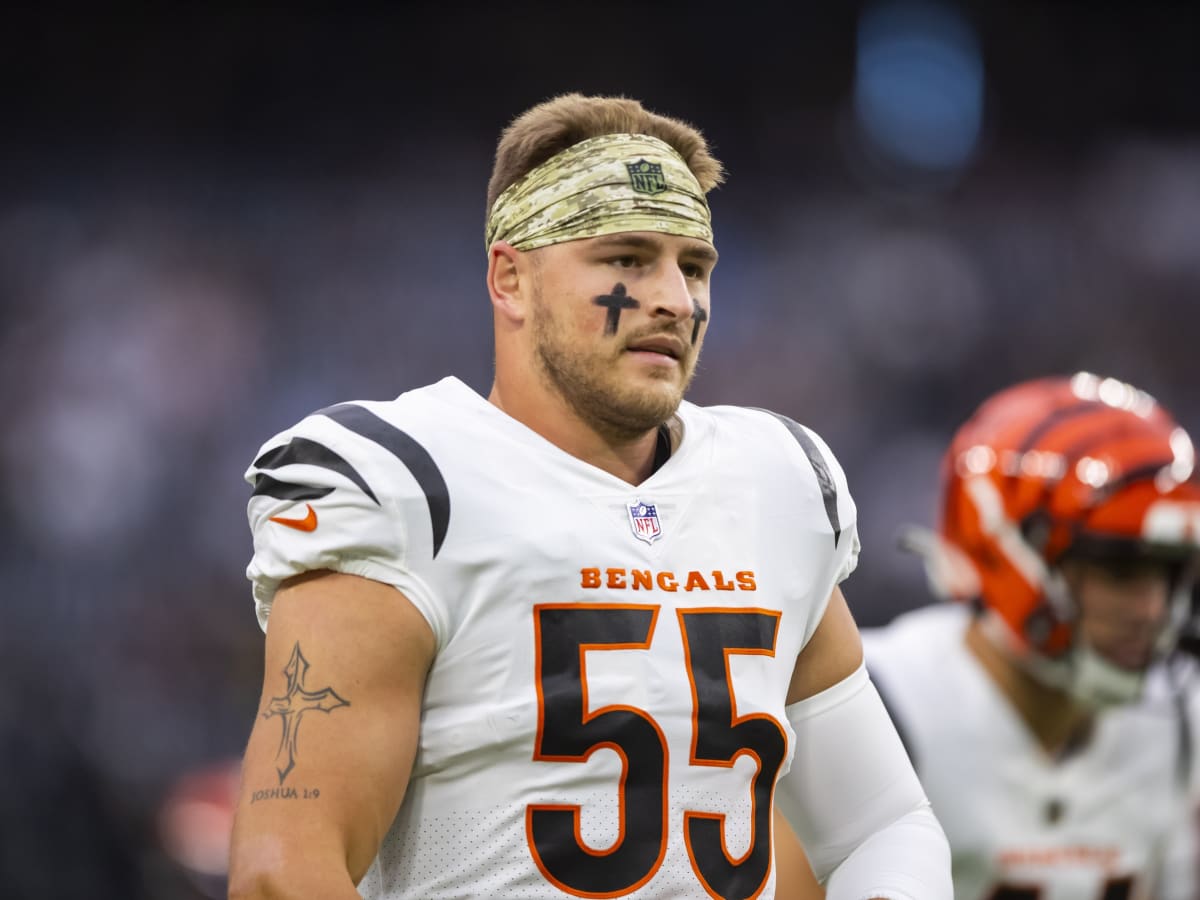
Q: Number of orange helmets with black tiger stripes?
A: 1